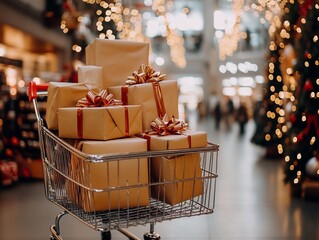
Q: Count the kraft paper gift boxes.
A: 8